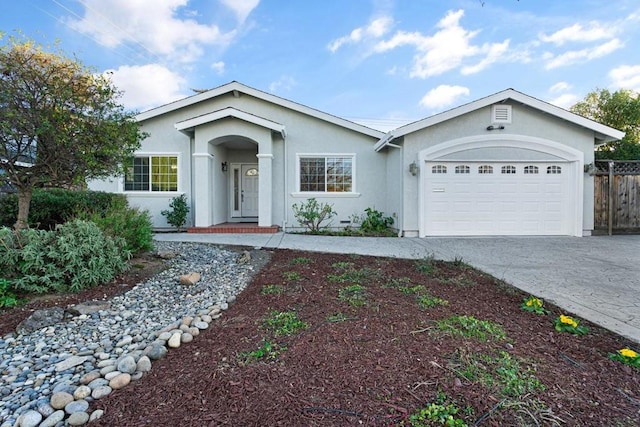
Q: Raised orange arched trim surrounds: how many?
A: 0